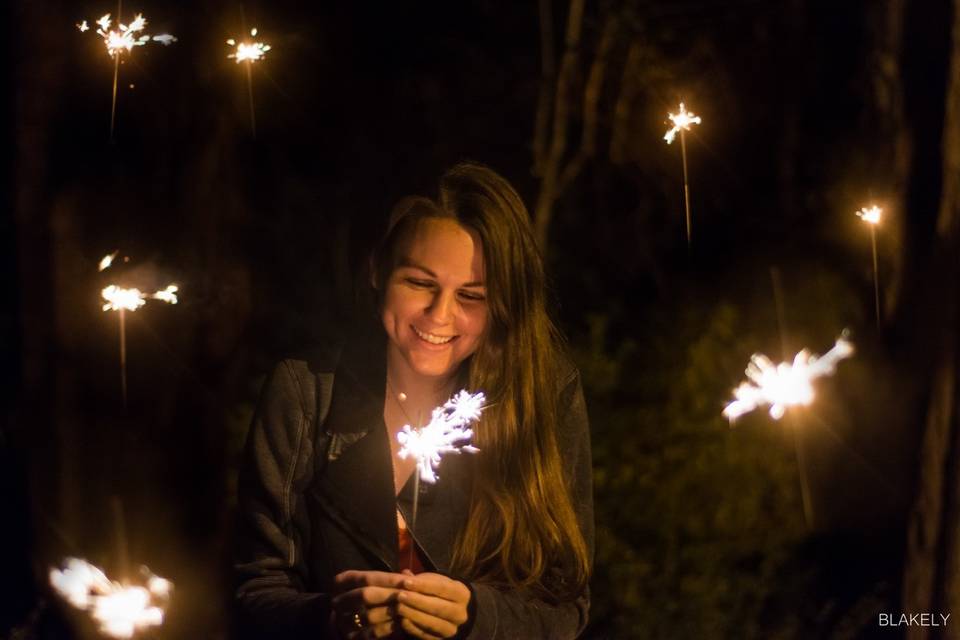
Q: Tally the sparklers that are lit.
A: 8